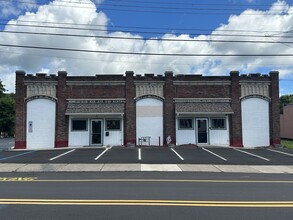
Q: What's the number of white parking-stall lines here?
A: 7